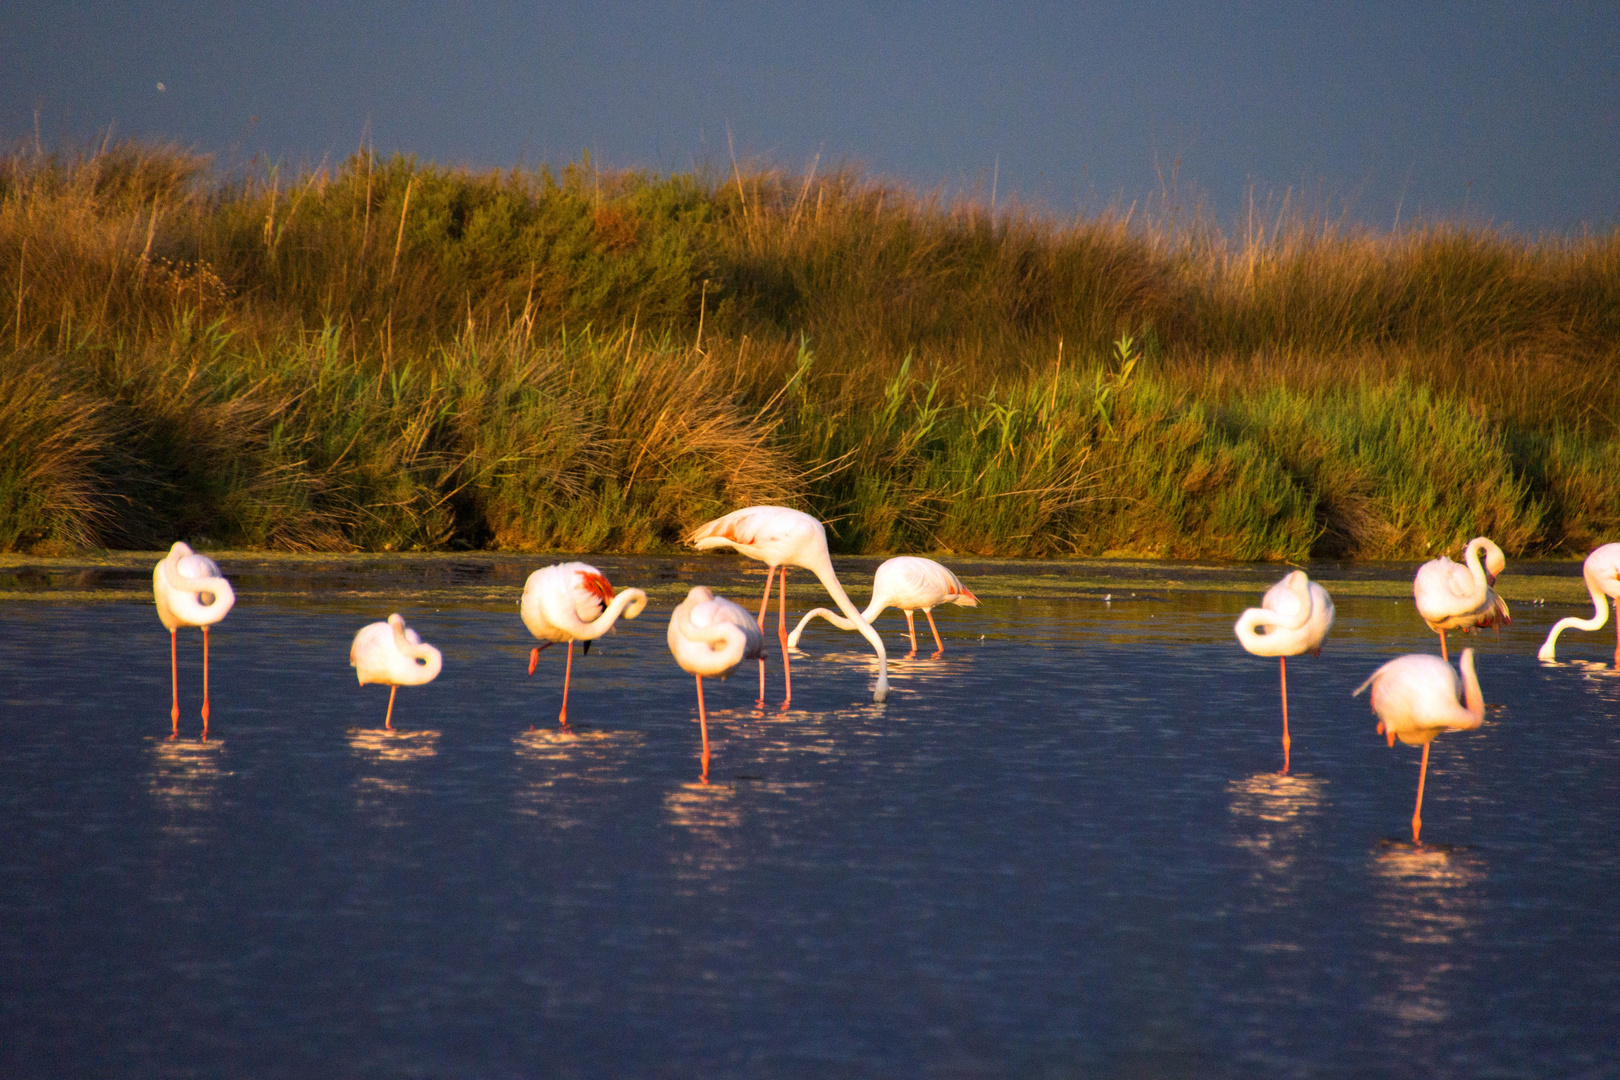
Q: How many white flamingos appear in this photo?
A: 10